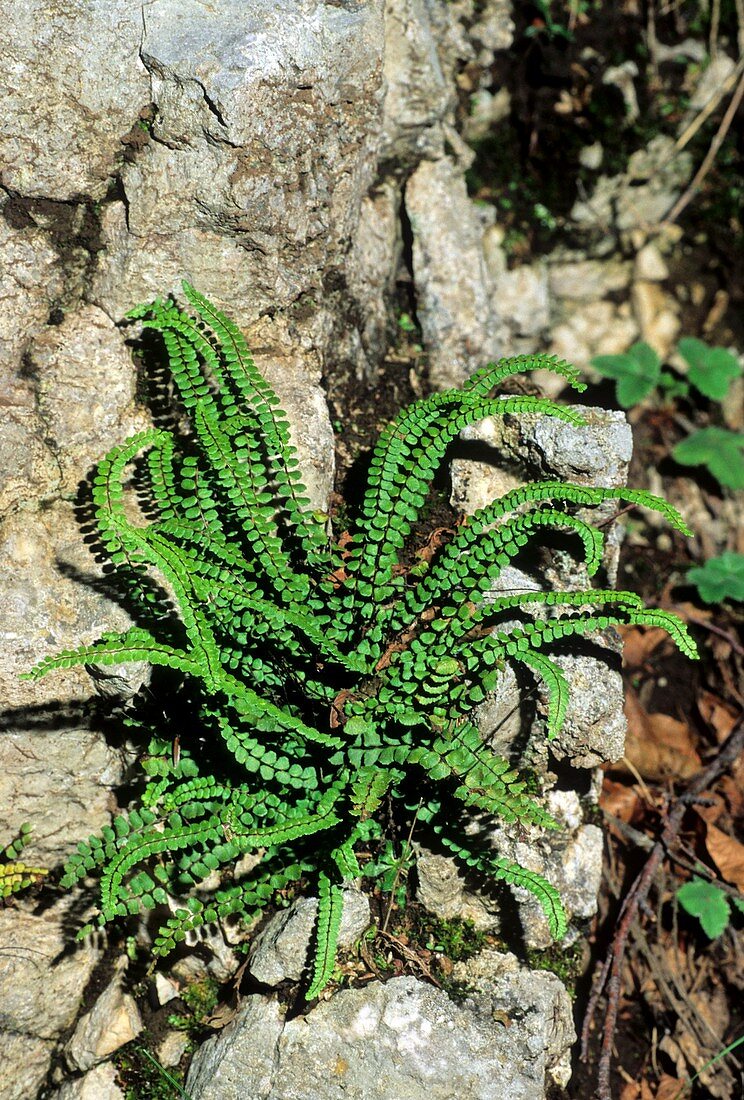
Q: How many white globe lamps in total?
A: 0